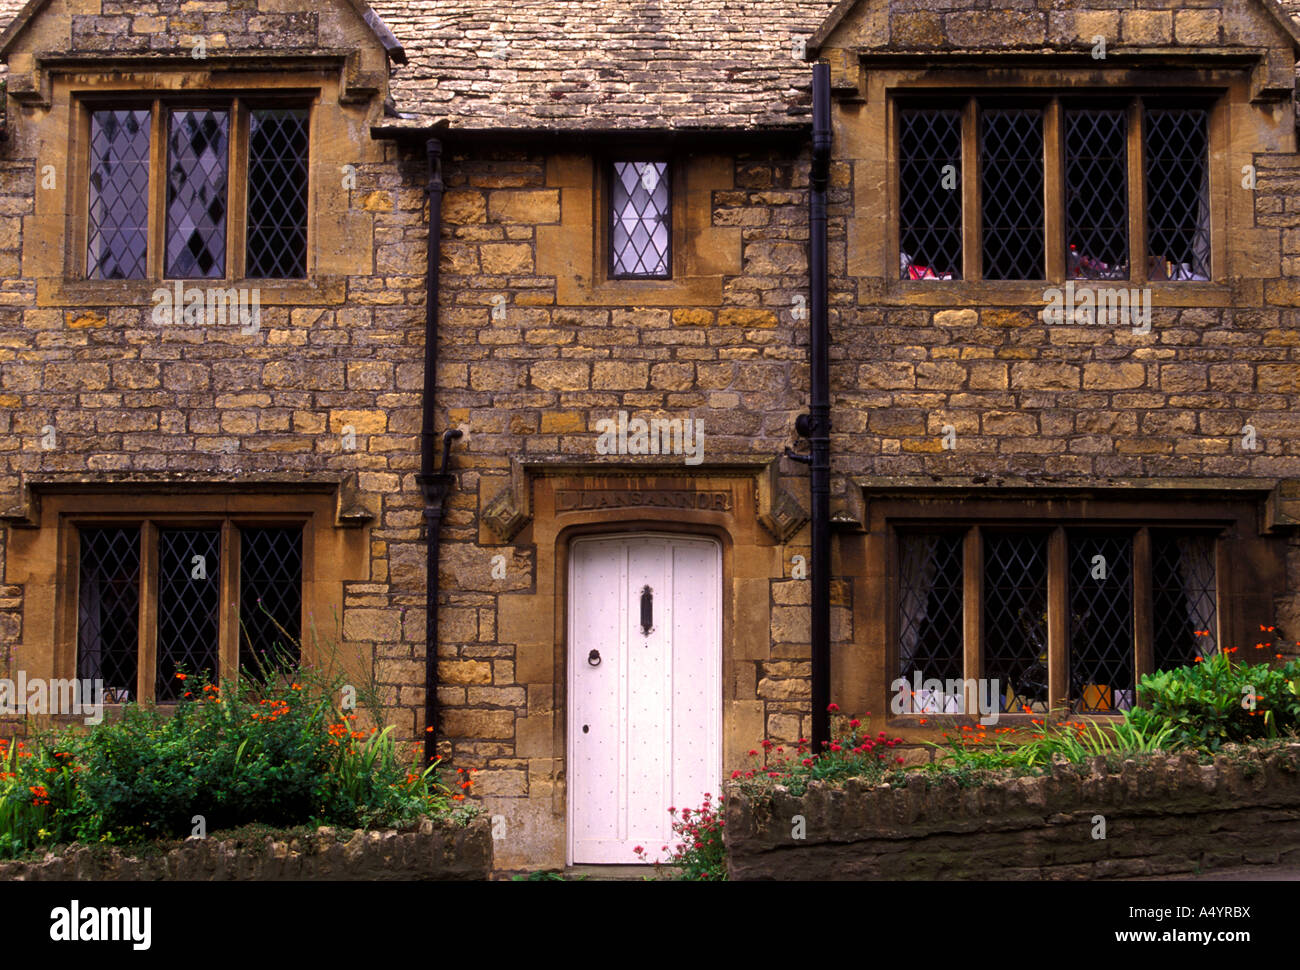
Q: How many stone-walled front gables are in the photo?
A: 2